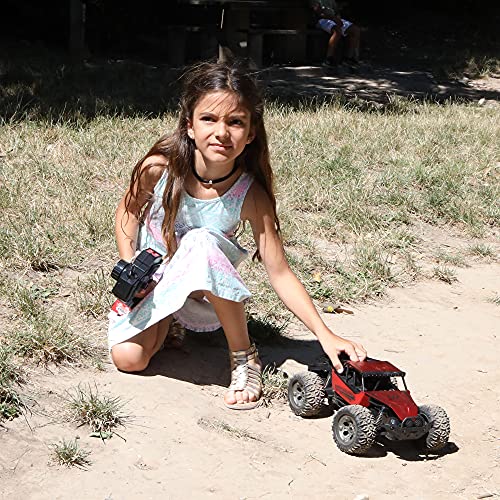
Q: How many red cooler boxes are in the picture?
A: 0